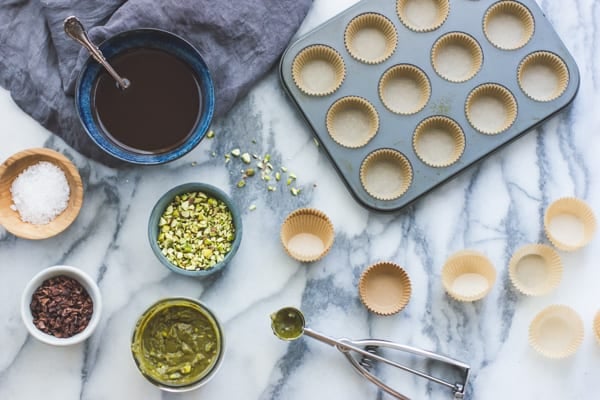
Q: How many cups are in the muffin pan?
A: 11